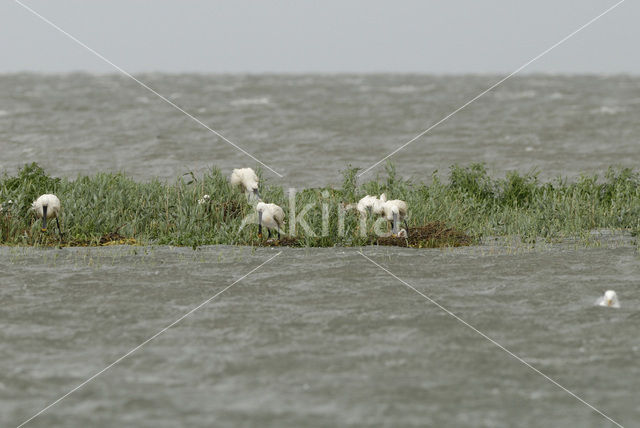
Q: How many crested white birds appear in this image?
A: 5